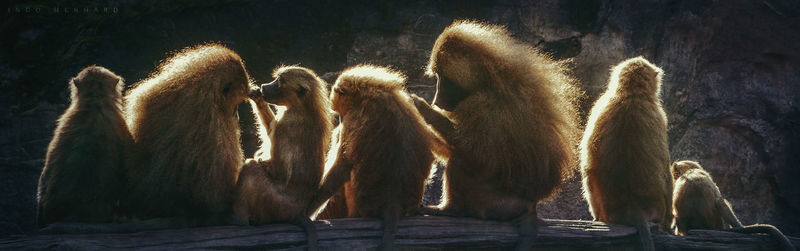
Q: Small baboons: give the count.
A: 1